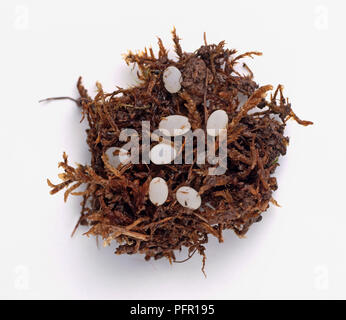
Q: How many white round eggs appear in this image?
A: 7